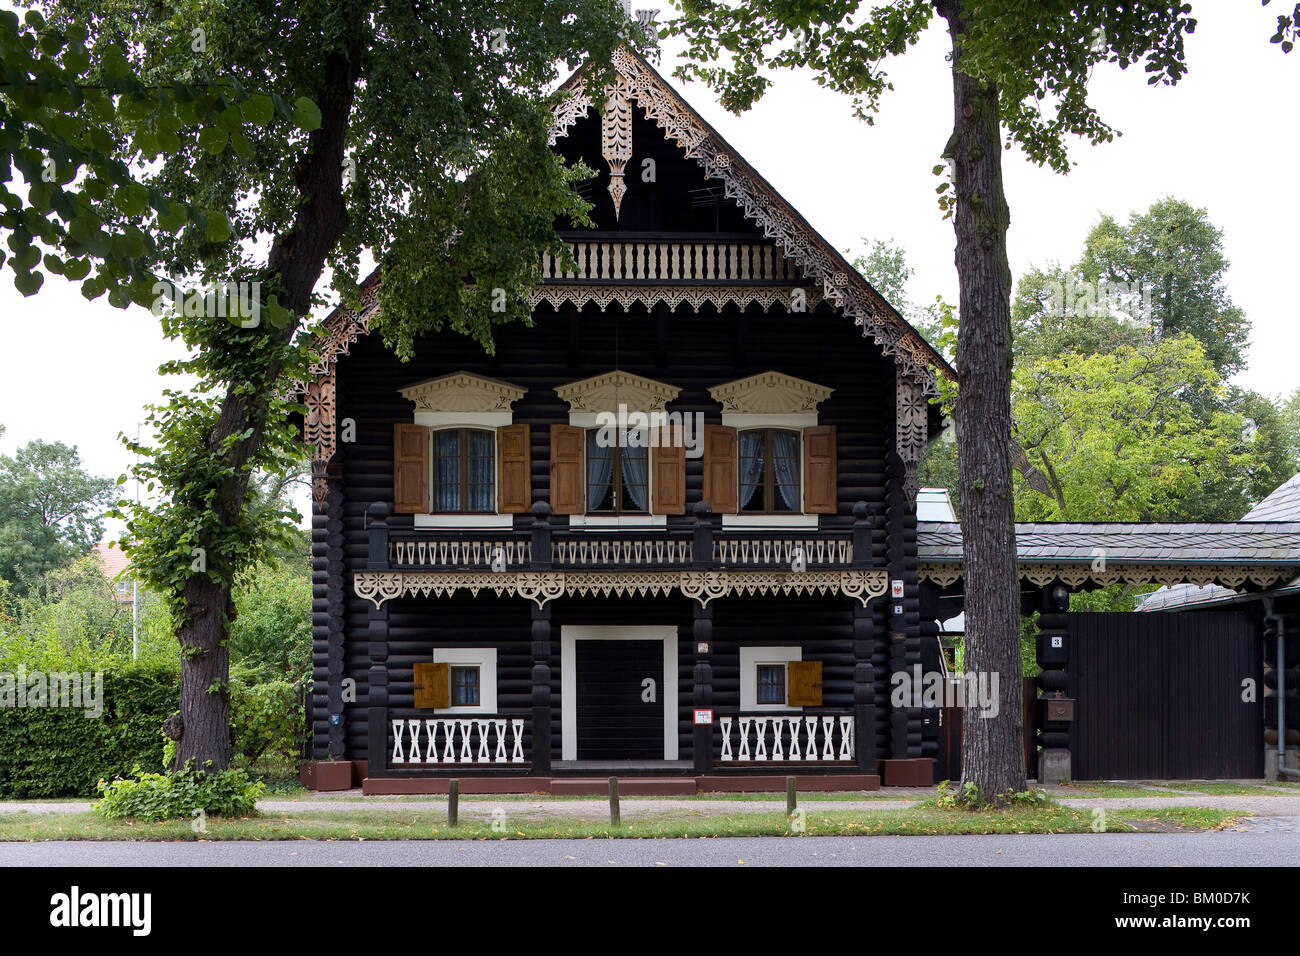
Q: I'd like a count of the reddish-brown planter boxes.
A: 2